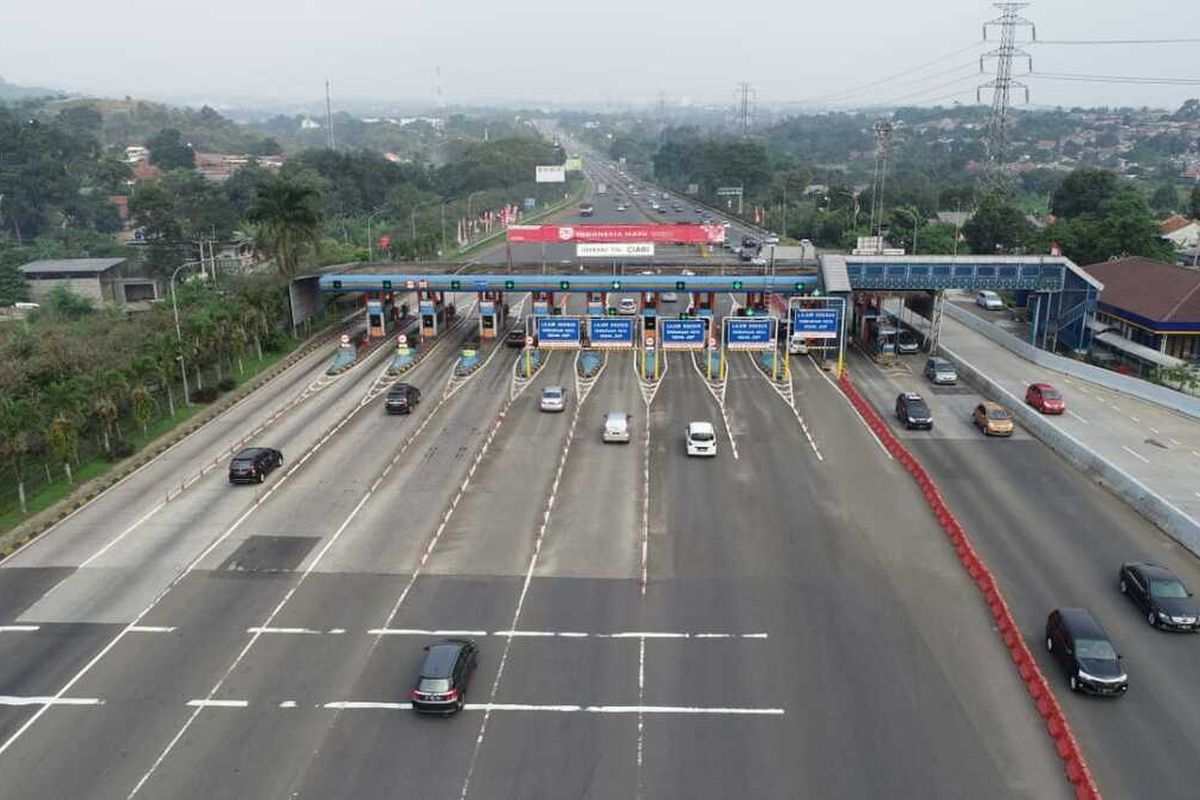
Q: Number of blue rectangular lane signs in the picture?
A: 5